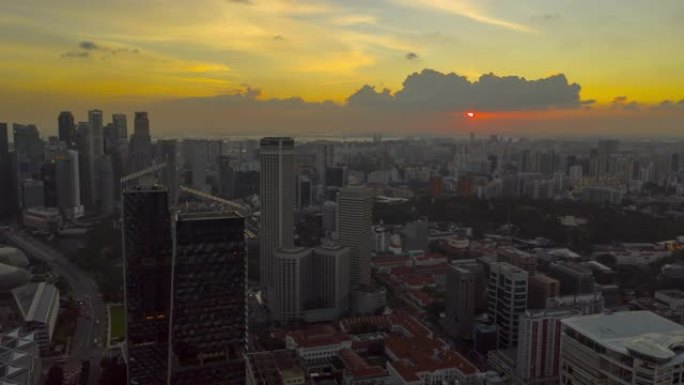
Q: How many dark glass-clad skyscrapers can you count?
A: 2